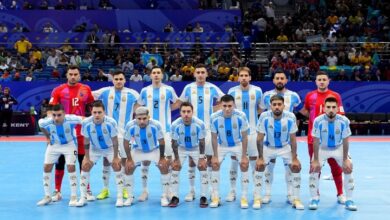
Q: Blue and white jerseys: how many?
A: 12